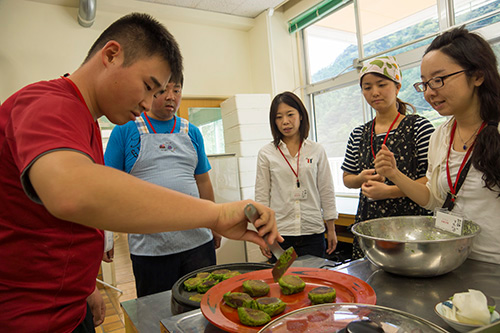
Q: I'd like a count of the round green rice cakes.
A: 12